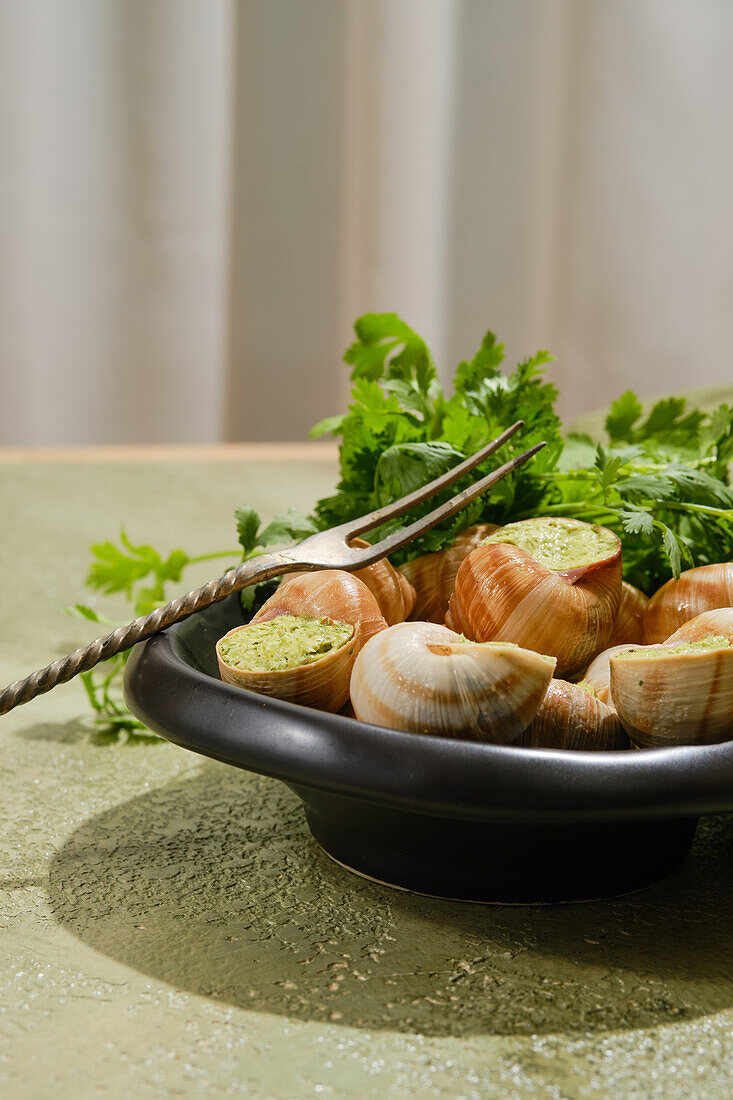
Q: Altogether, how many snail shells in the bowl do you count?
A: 10